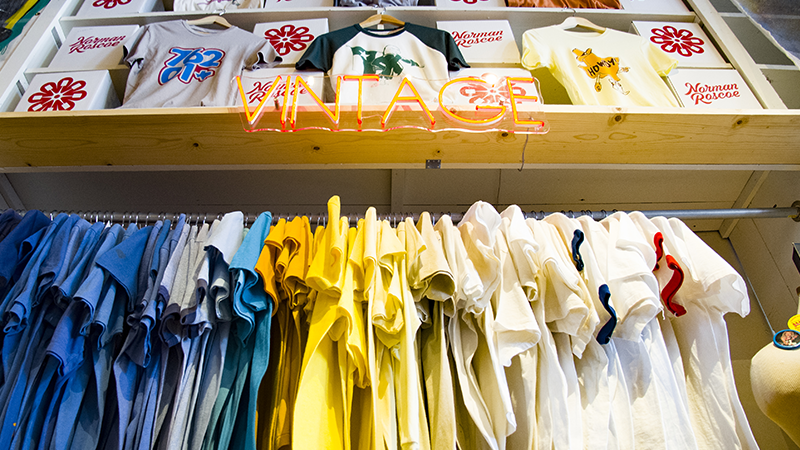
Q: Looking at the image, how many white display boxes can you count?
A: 12